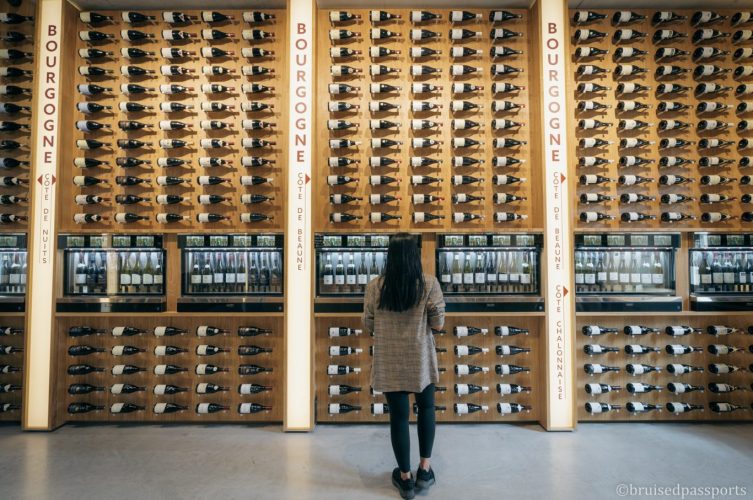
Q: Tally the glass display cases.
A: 7